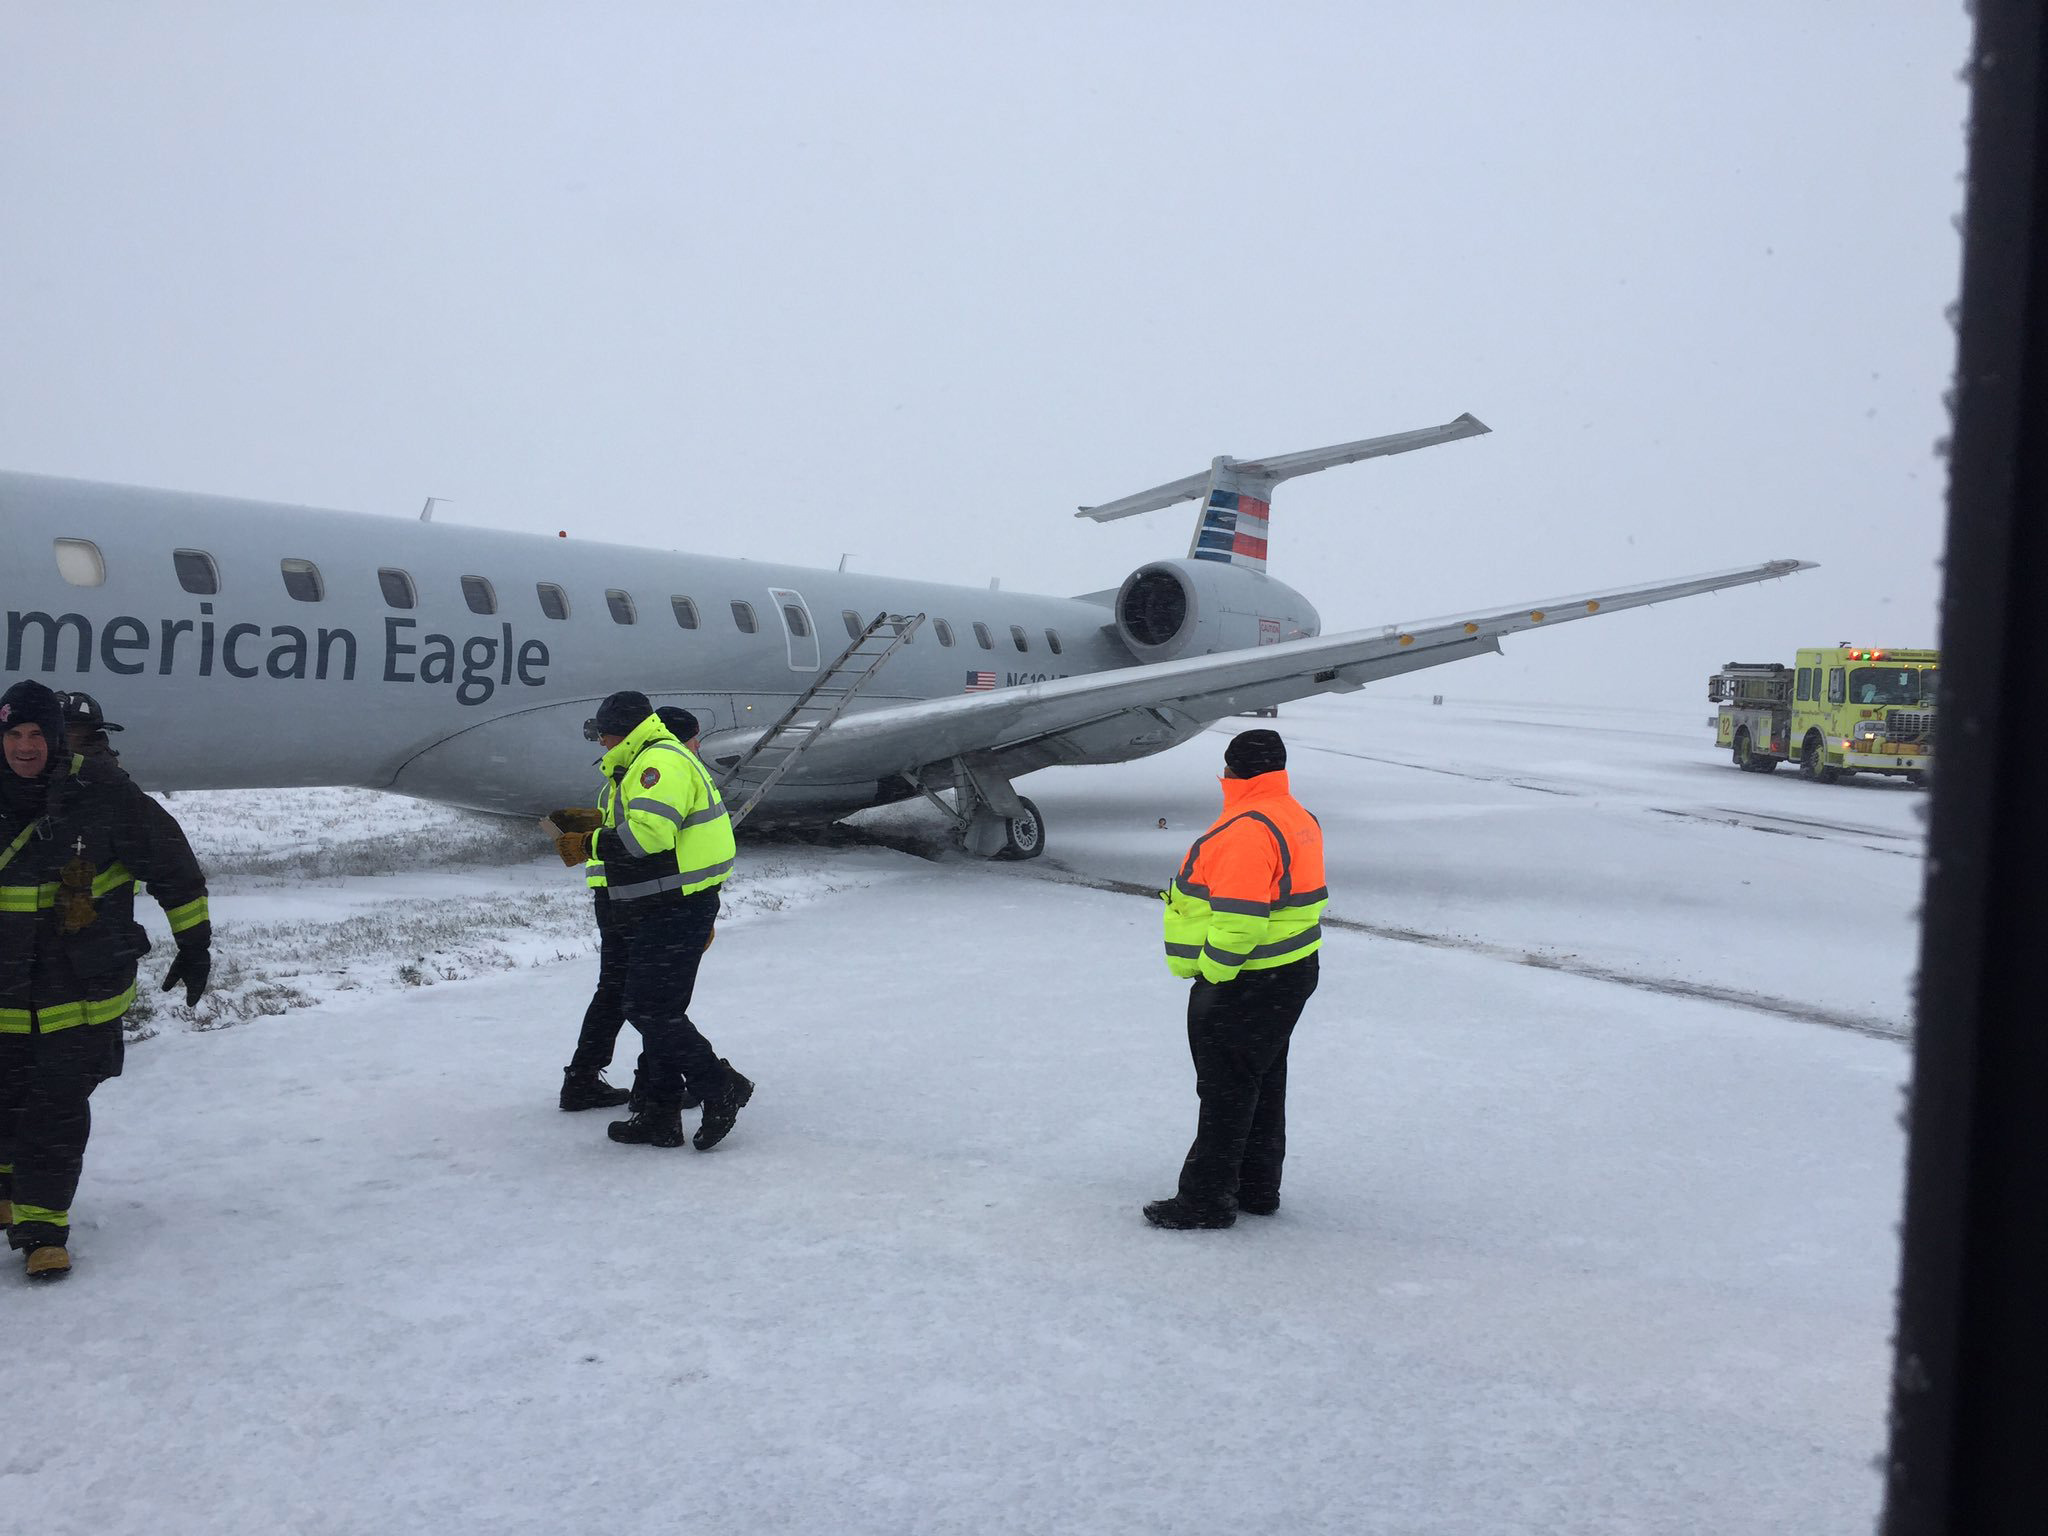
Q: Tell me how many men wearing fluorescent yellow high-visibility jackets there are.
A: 2